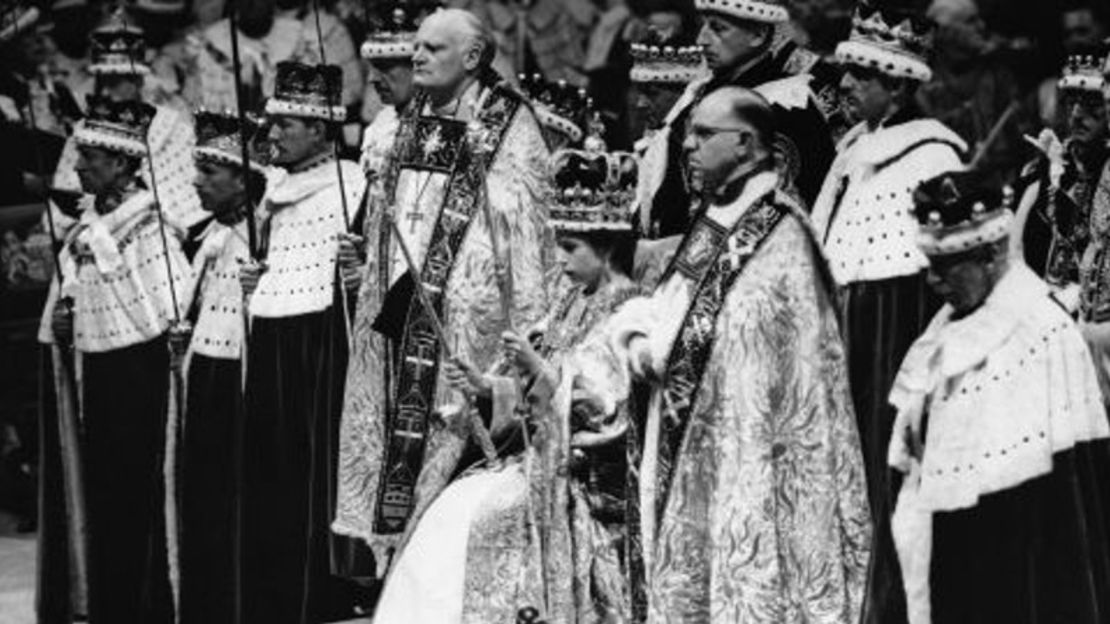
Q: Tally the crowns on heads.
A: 12